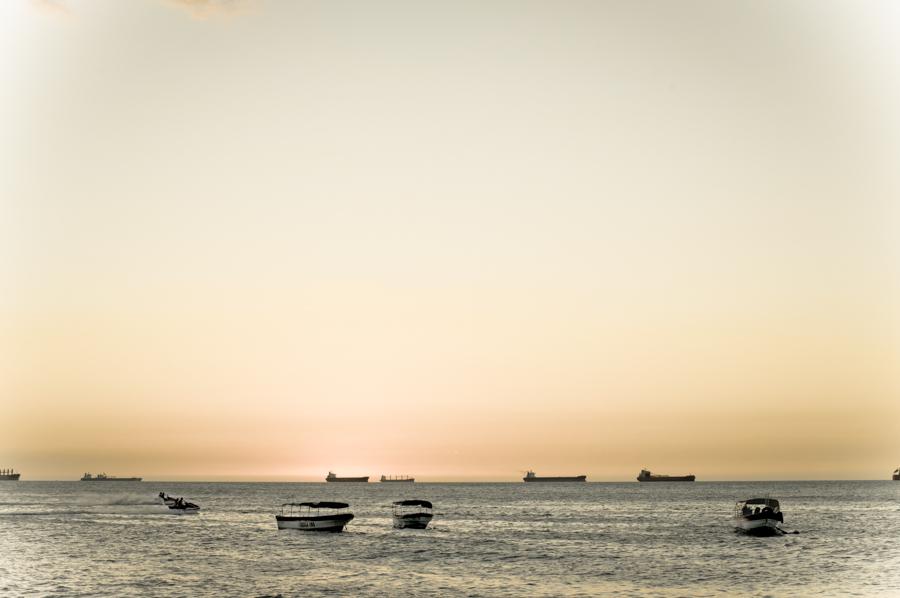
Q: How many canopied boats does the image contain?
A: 3